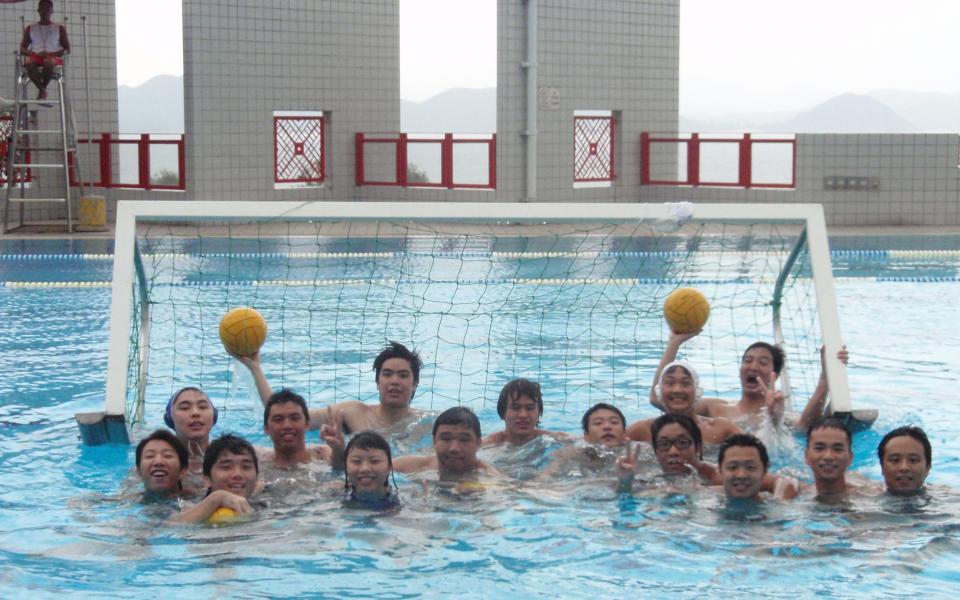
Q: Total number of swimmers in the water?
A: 15